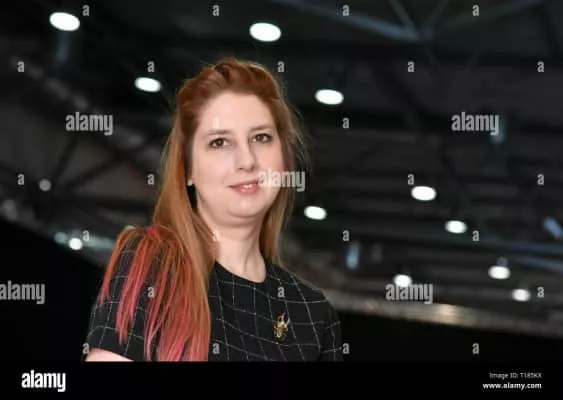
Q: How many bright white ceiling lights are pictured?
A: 11